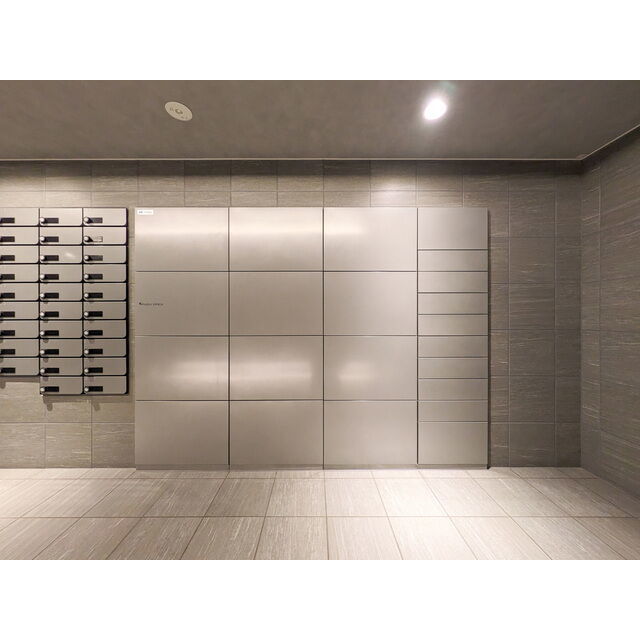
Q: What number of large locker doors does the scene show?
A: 12